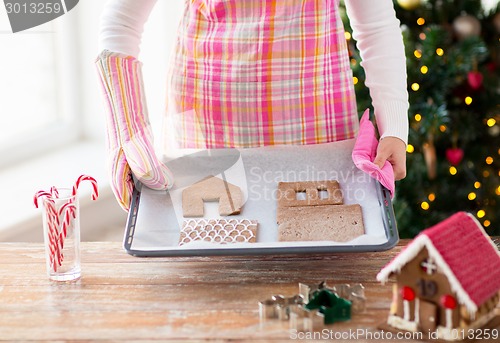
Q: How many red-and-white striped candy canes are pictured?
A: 4